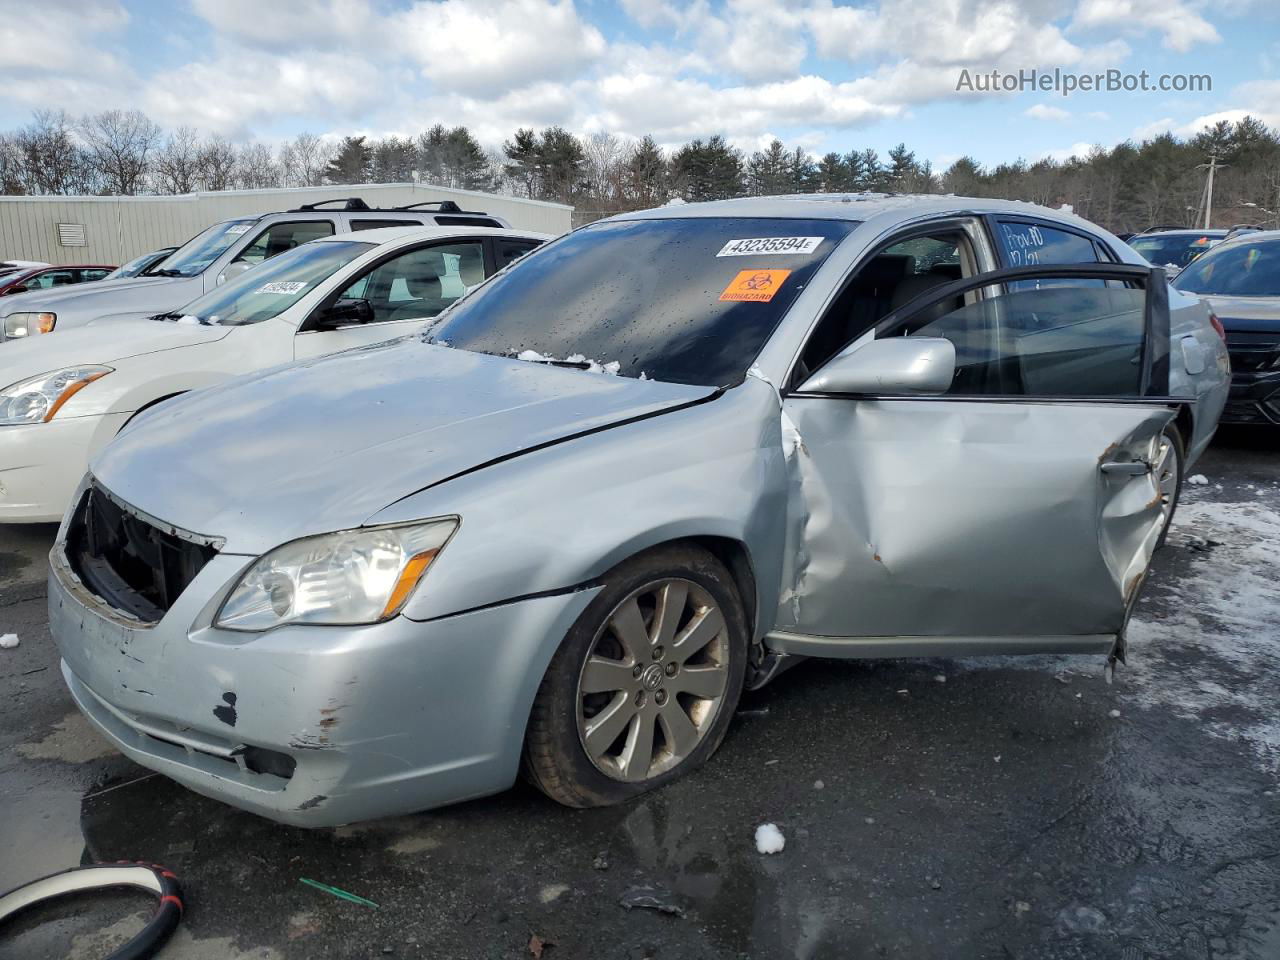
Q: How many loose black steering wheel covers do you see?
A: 1